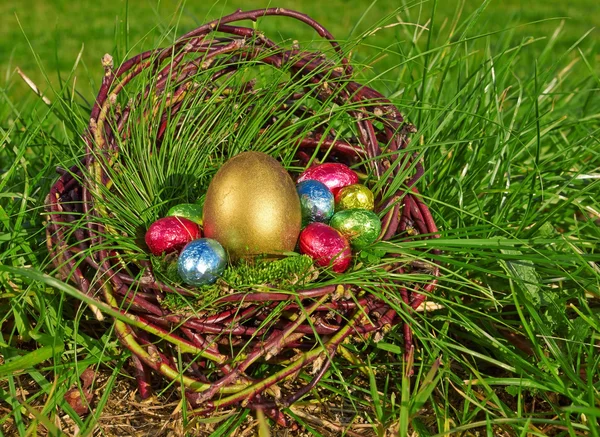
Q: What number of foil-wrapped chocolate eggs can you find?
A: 8